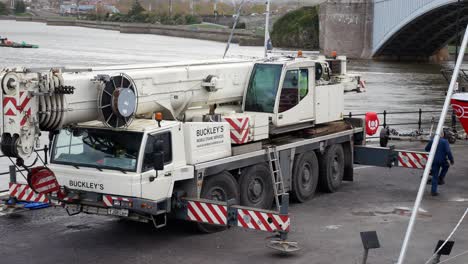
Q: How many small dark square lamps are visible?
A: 2